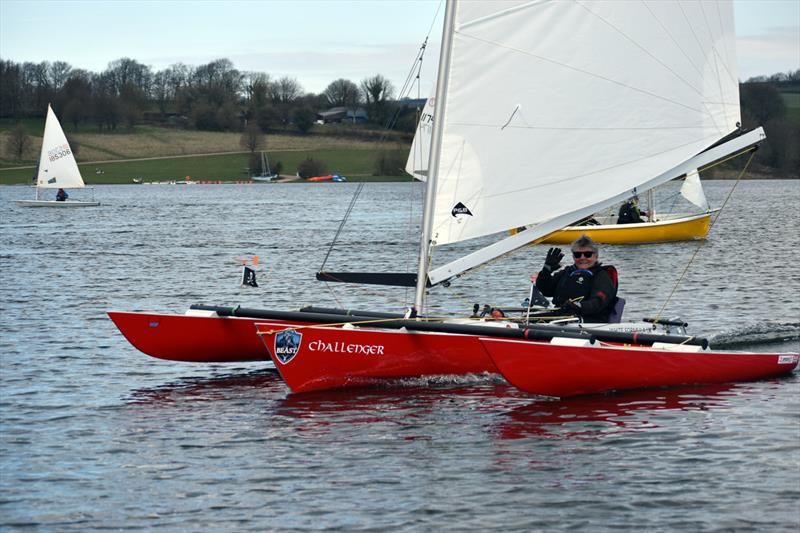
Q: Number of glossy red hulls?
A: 3